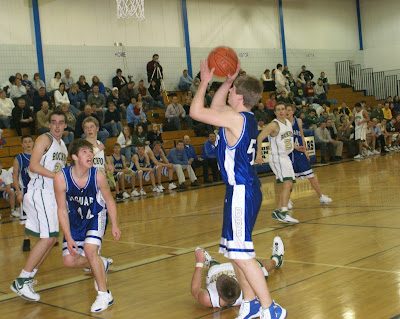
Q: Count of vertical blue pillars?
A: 4